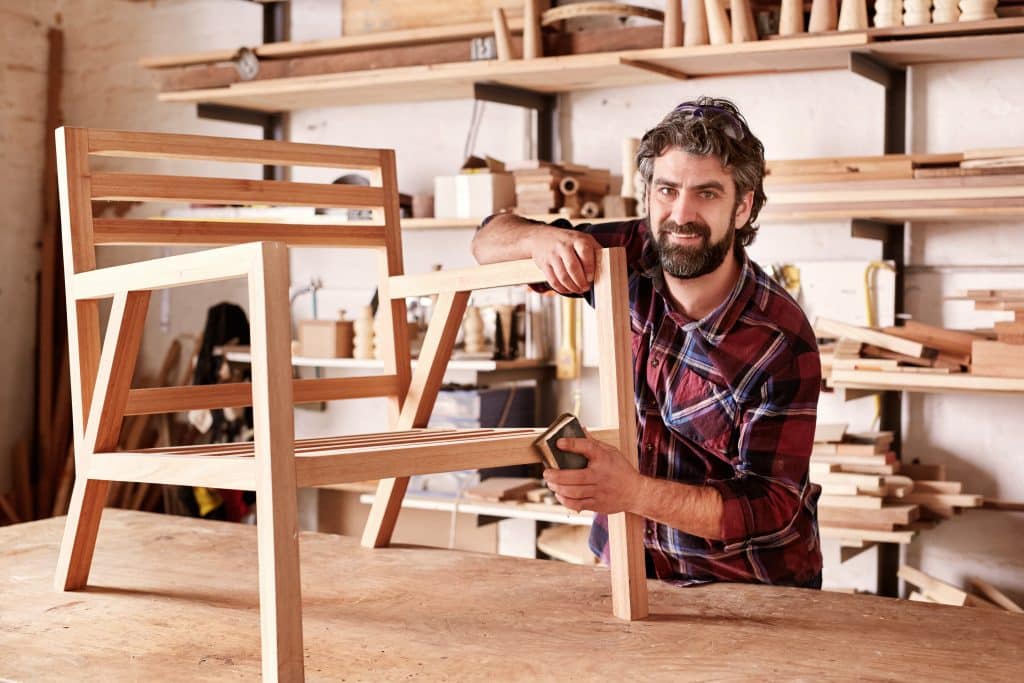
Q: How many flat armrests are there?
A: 2